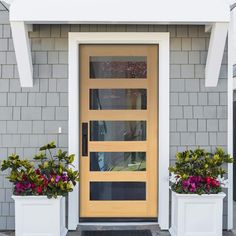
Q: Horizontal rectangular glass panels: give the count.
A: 5